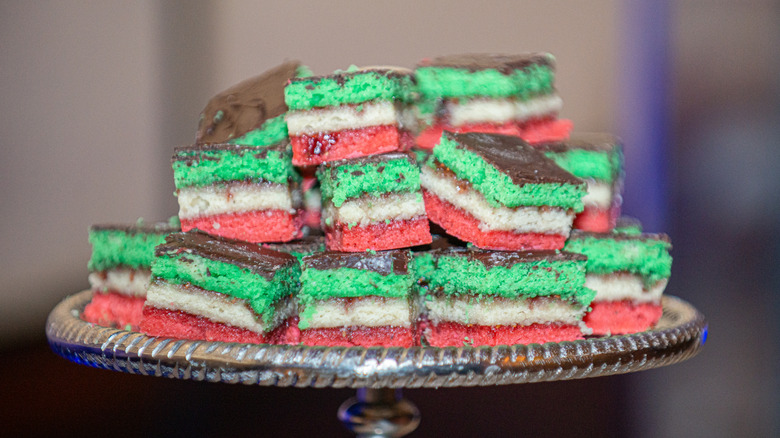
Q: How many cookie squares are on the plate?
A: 12